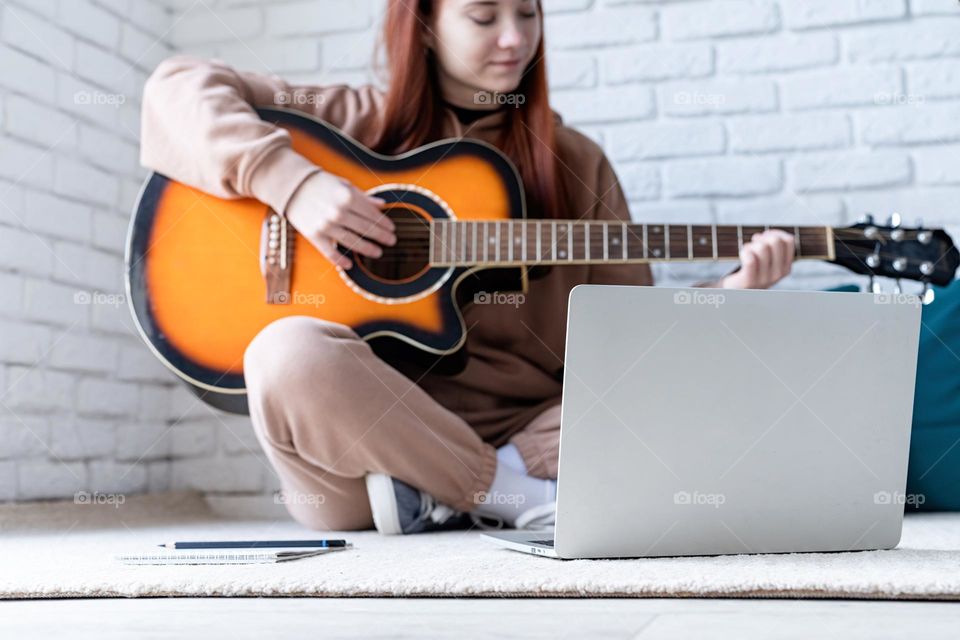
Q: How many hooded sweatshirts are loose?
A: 1